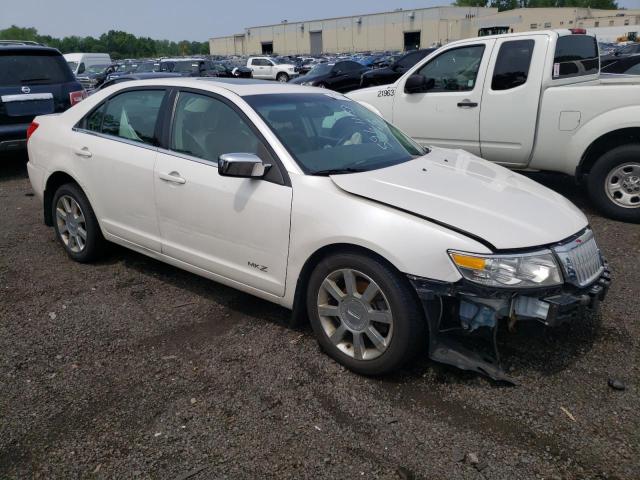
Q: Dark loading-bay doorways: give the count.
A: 2